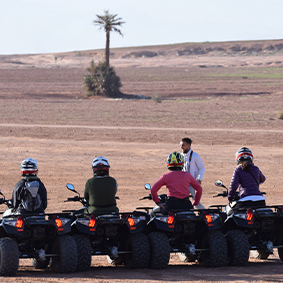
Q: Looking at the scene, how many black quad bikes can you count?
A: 4